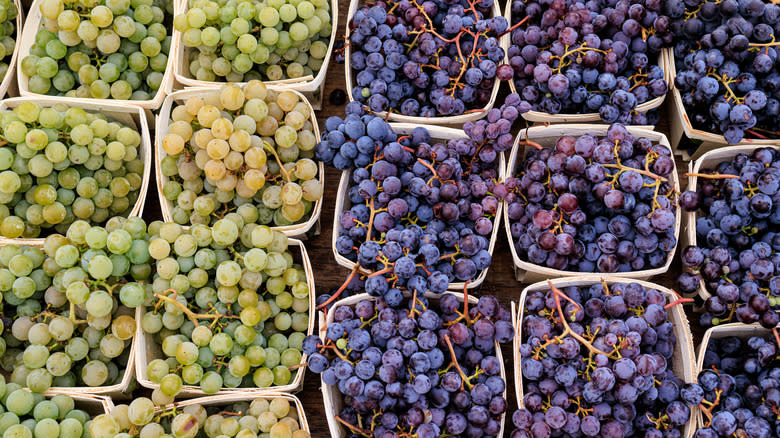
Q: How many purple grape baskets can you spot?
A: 9